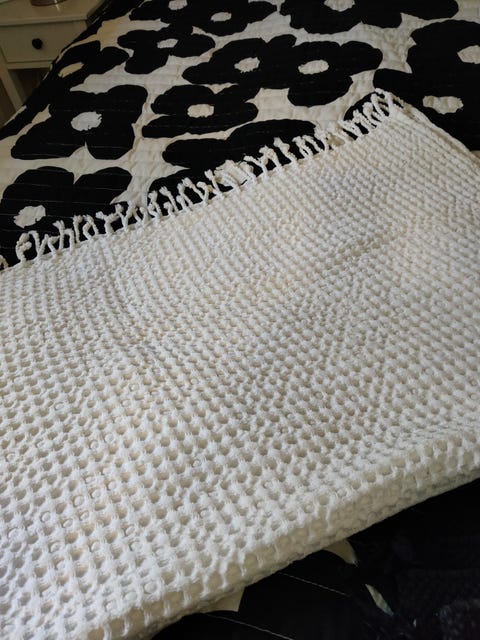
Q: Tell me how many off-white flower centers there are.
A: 12